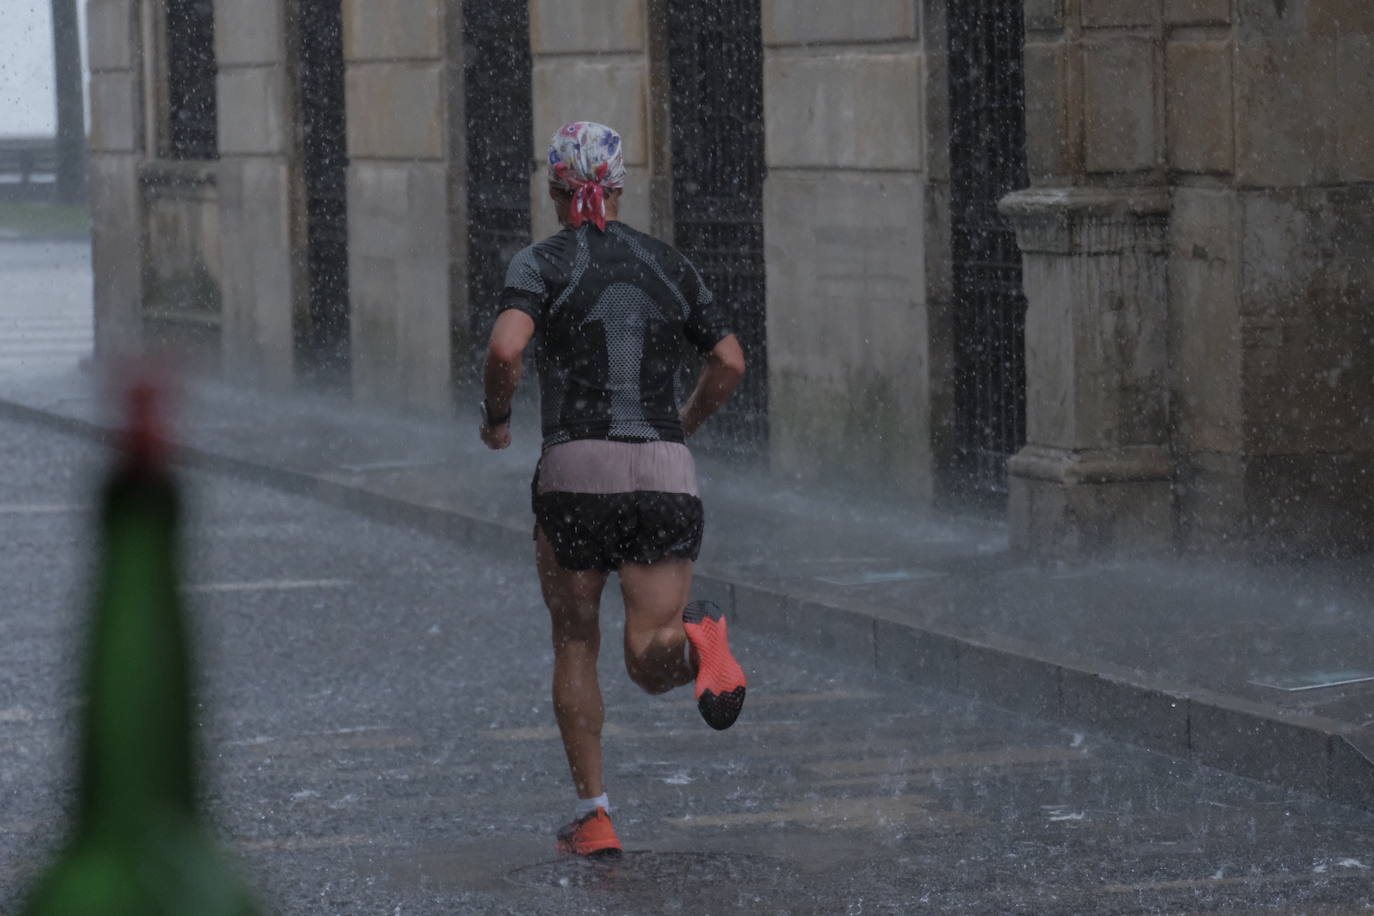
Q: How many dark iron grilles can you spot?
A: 5